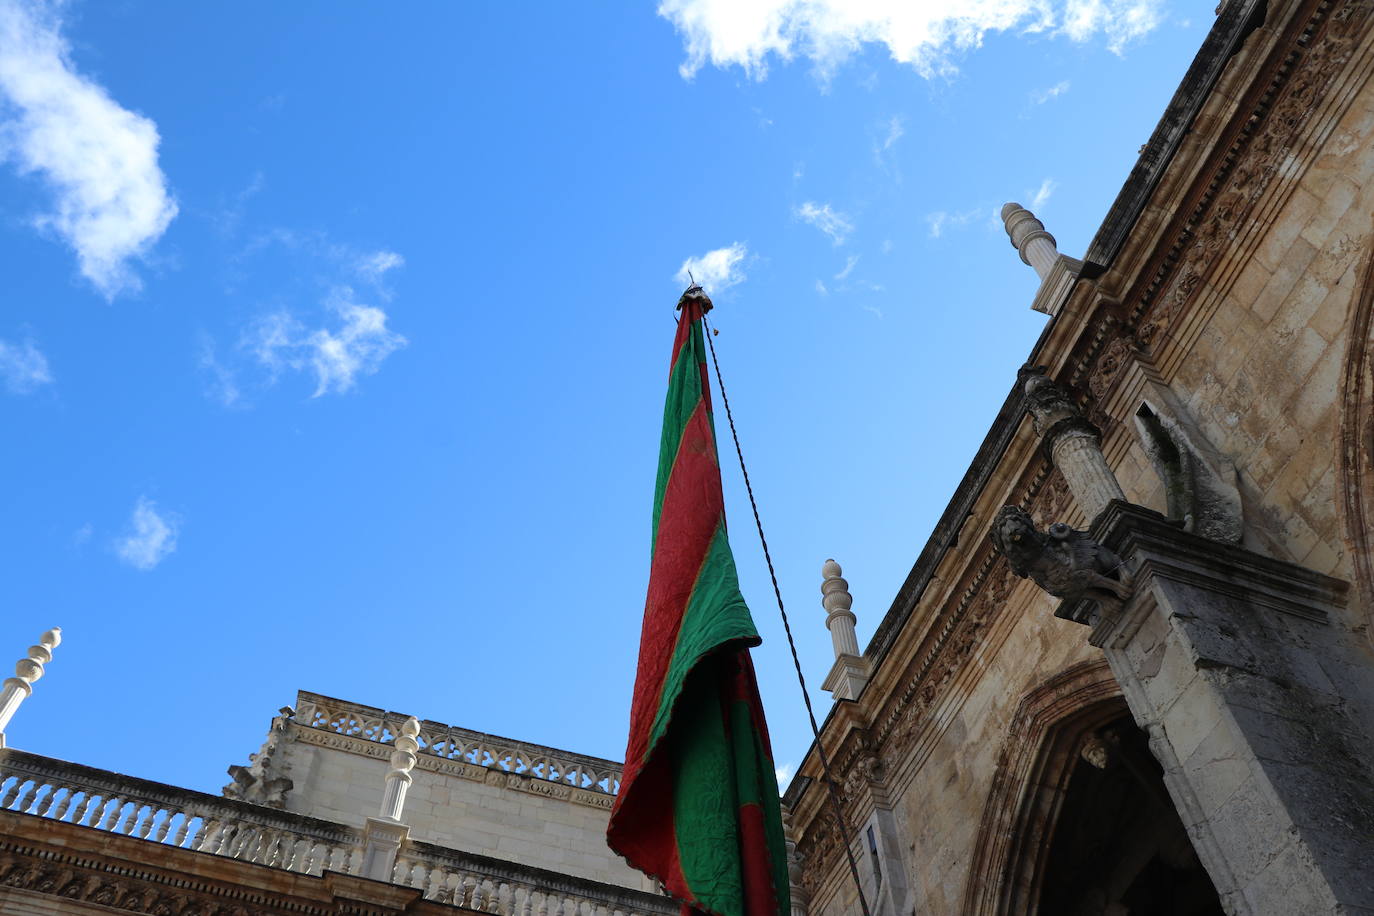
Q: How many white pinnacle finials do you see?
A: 4